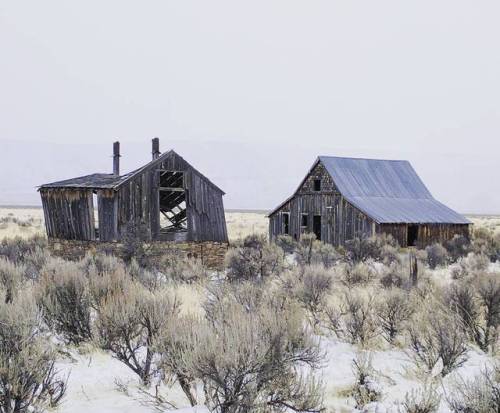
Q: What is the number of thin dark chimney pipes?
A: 2